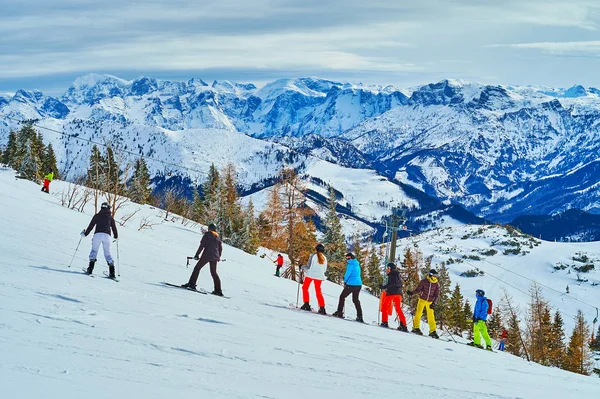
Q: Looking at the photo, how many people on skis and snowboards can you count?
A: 10